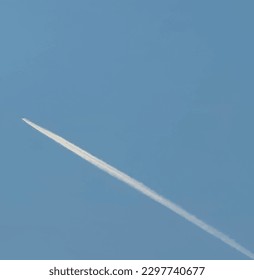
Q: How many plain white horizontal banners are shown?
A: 1